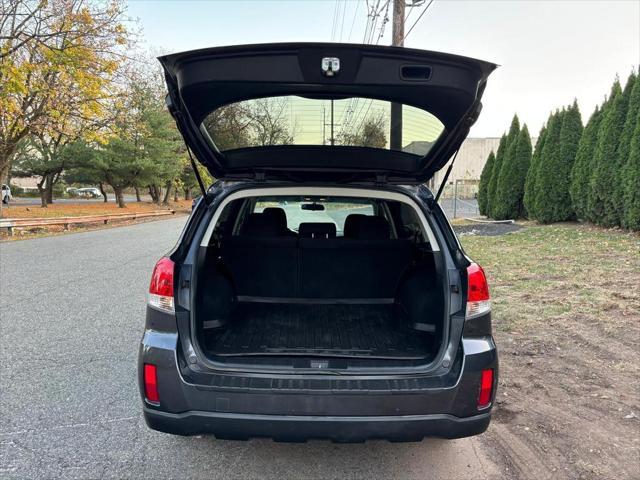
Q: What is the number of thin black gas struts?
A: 2